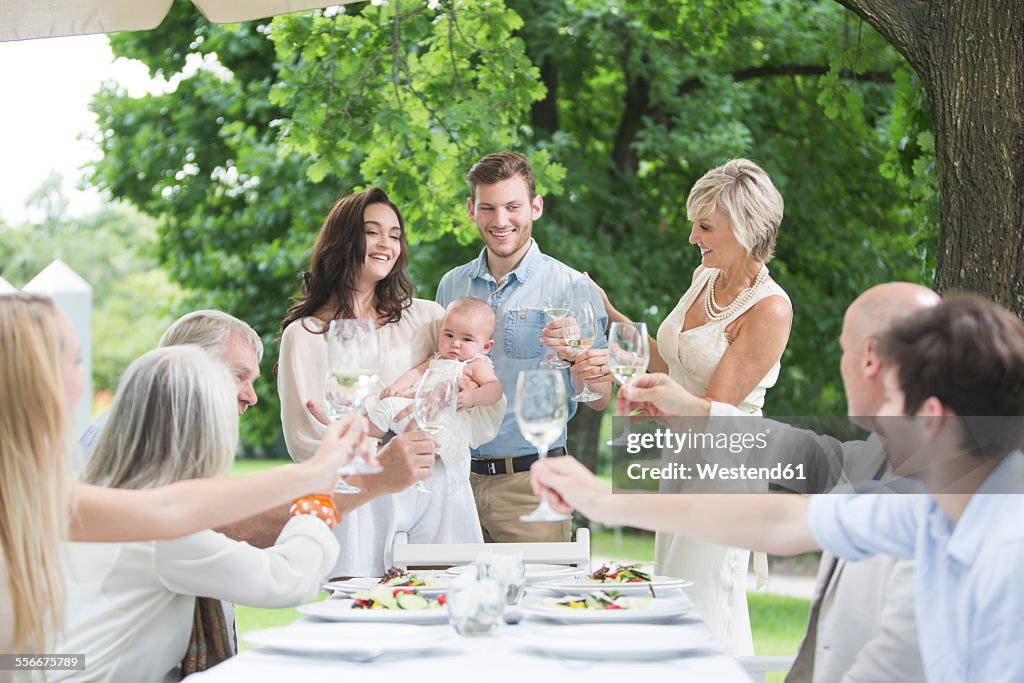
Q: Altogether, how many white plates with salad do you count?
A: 4